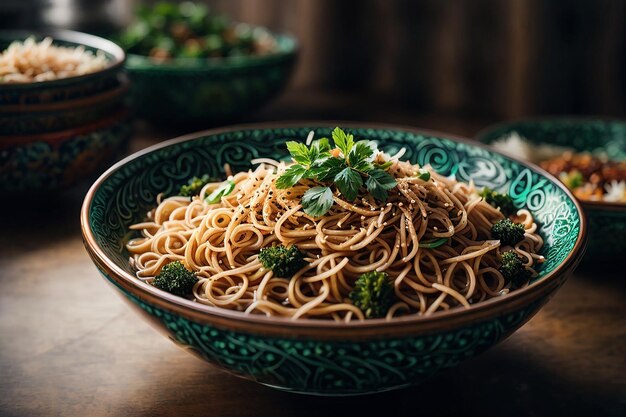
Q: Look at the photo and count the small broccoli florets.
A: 7